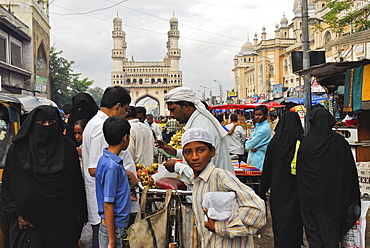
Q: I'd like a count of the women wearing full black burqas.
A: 4